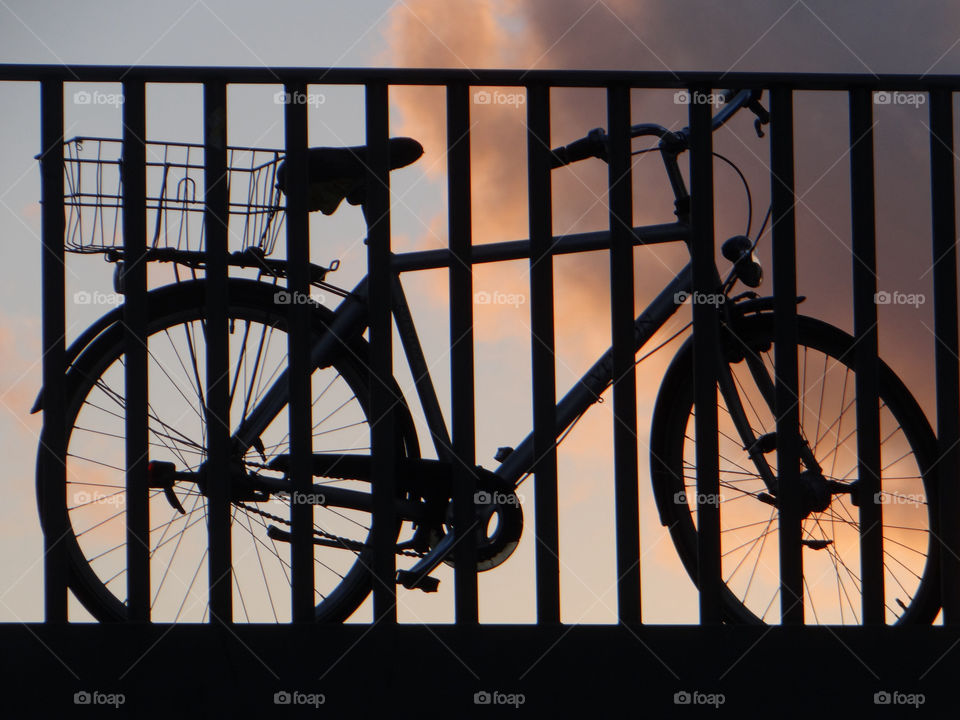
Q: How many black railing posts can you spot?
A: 12